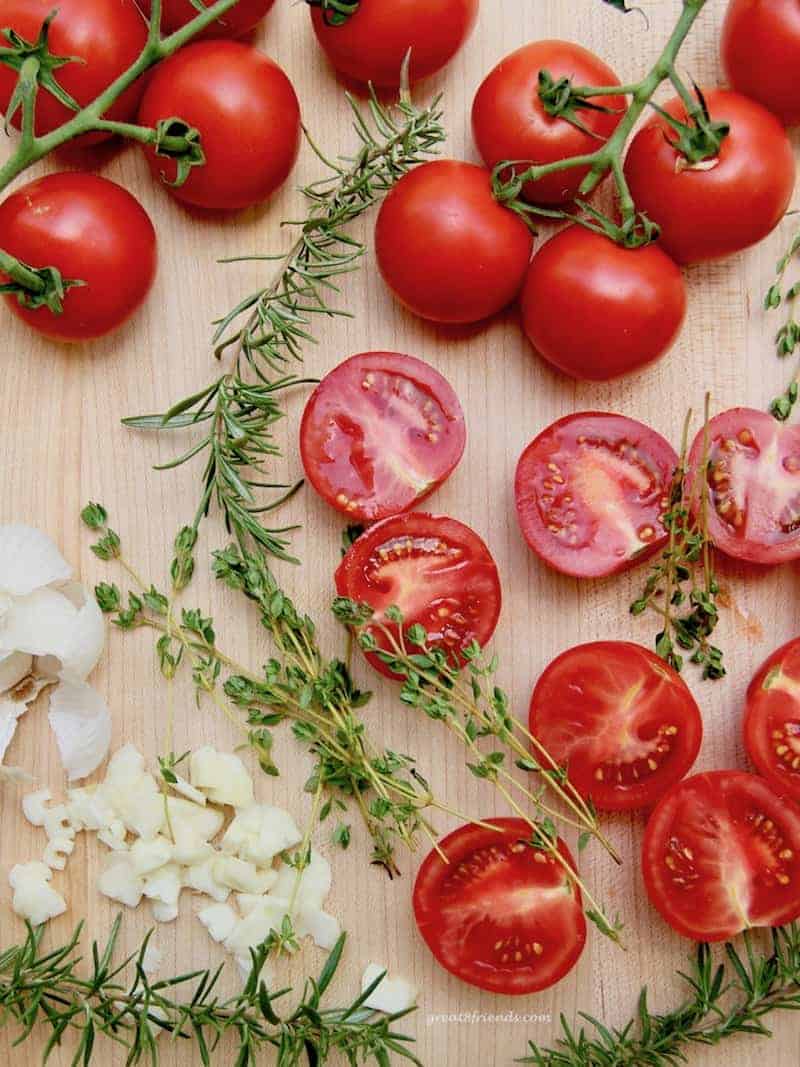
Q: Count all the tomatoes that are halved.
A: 8